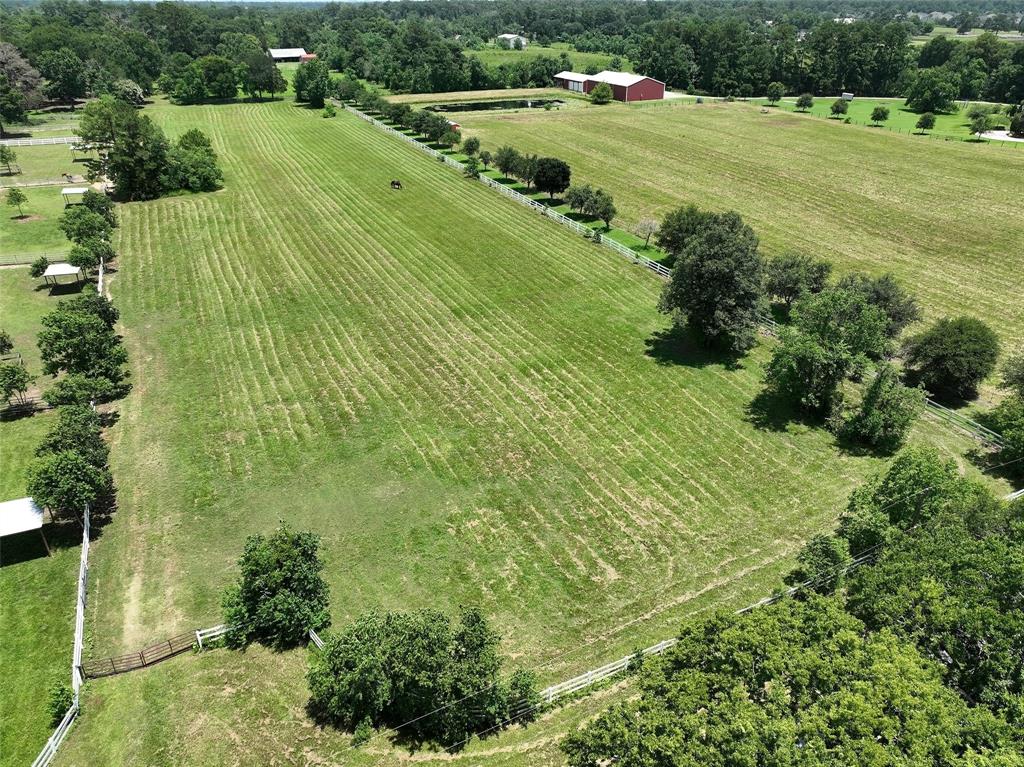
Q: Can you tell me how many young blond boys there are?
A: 0